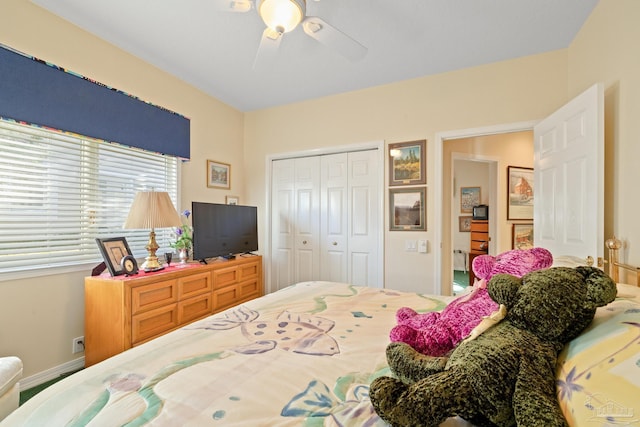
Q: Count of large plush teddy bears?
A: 2